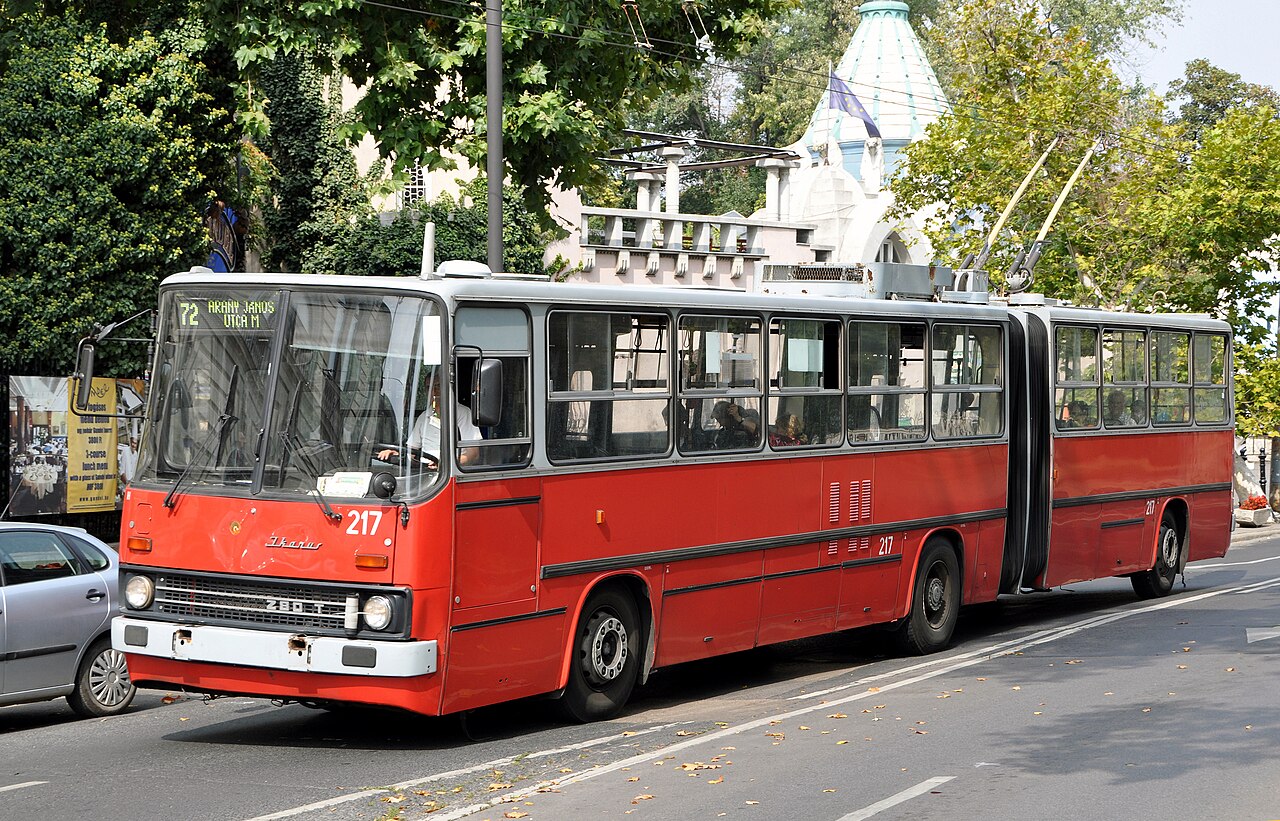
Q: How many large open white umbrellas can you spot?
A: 0